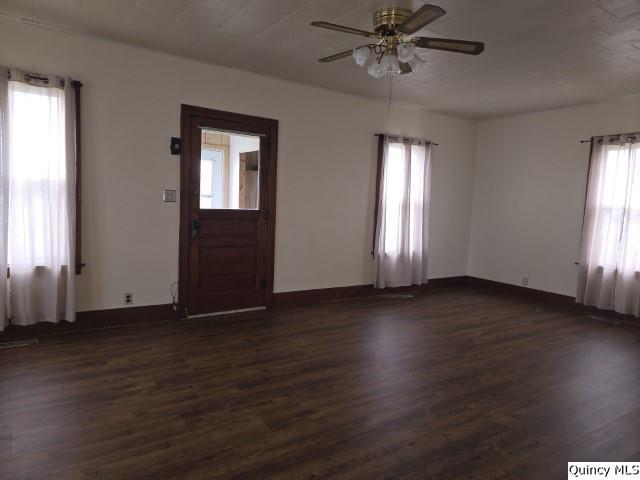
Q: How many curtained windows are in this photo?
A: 3